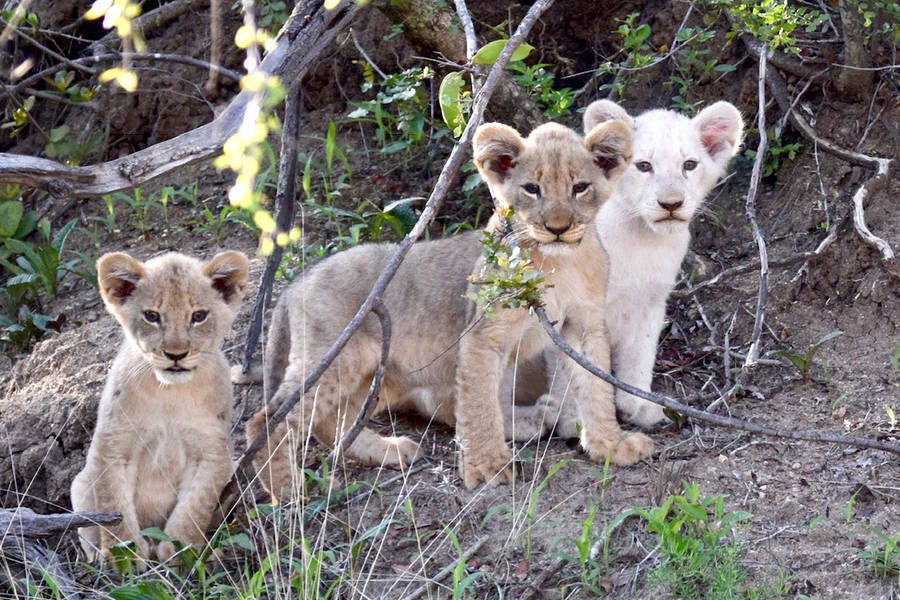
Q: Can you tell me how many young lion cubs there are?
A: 3